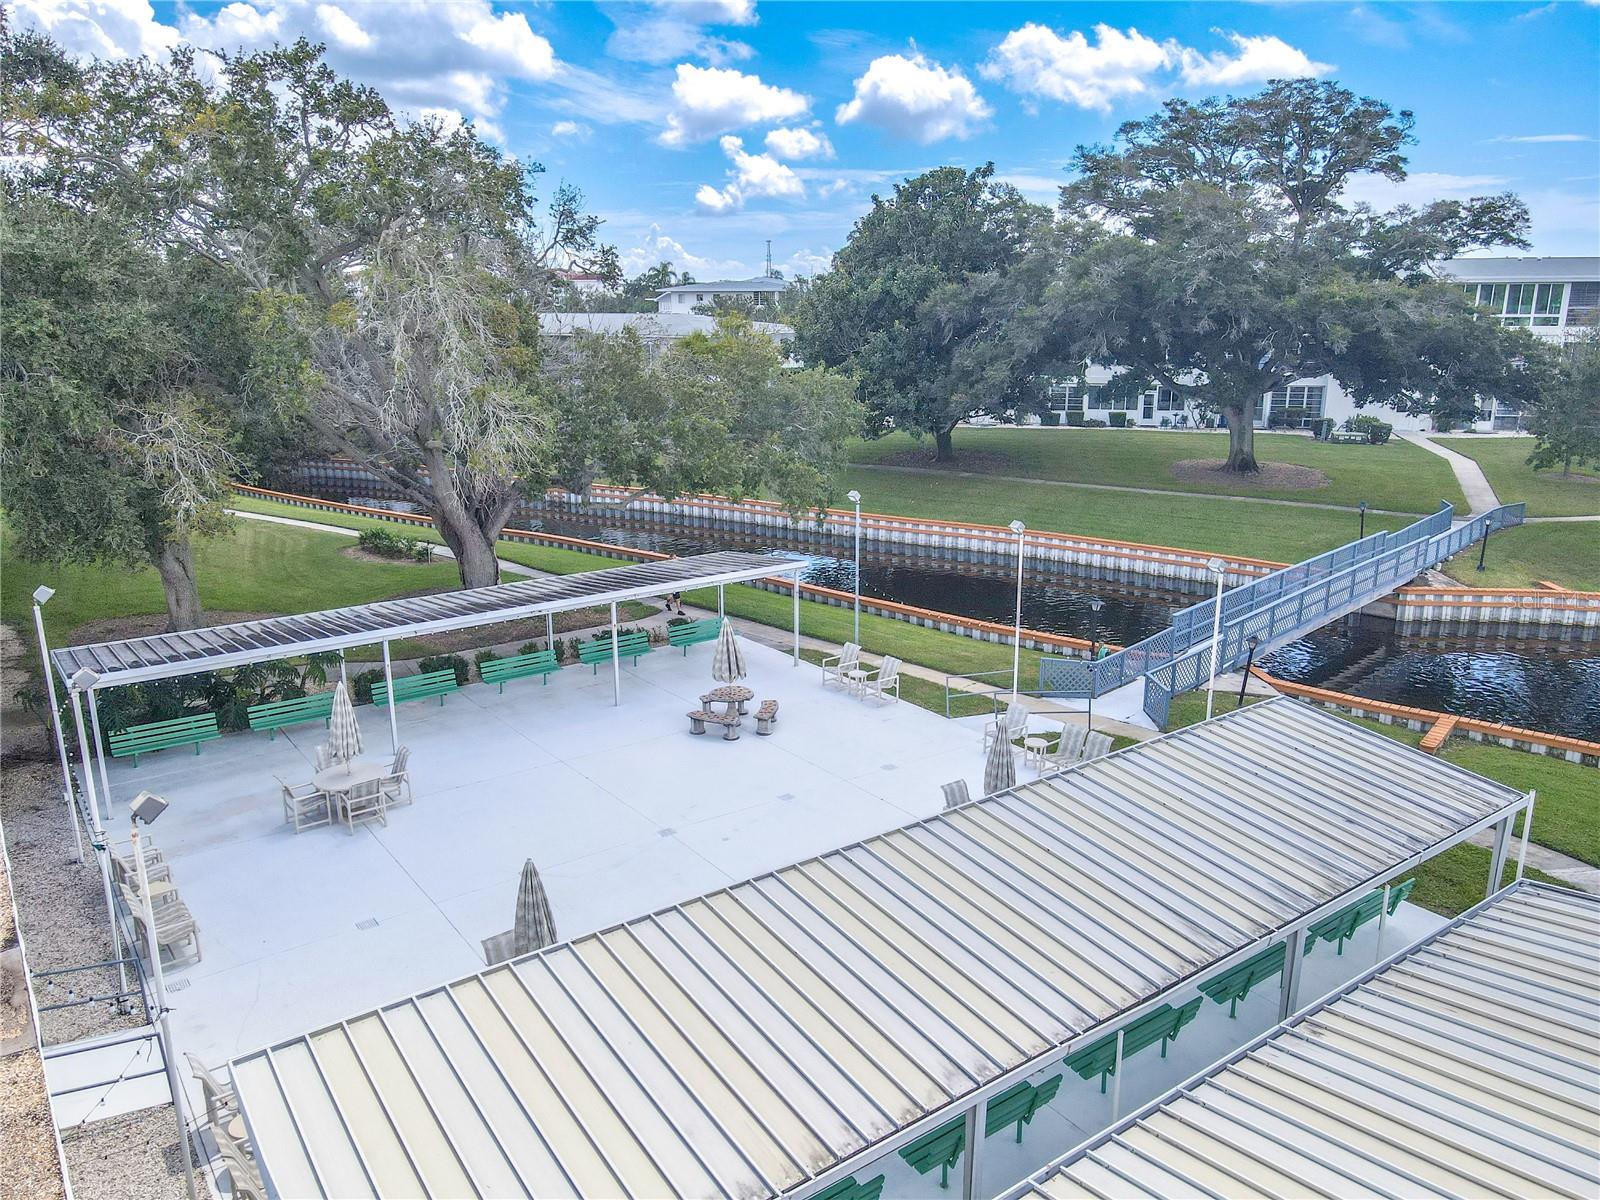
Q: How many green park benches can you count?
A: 11